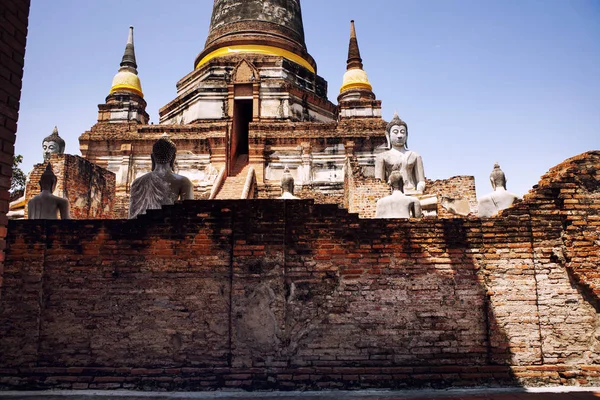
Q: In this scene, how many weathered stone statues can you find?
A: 7